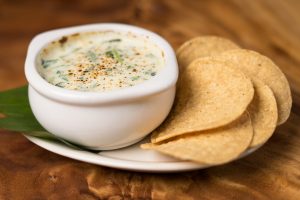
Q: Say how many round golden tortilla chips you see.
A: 5